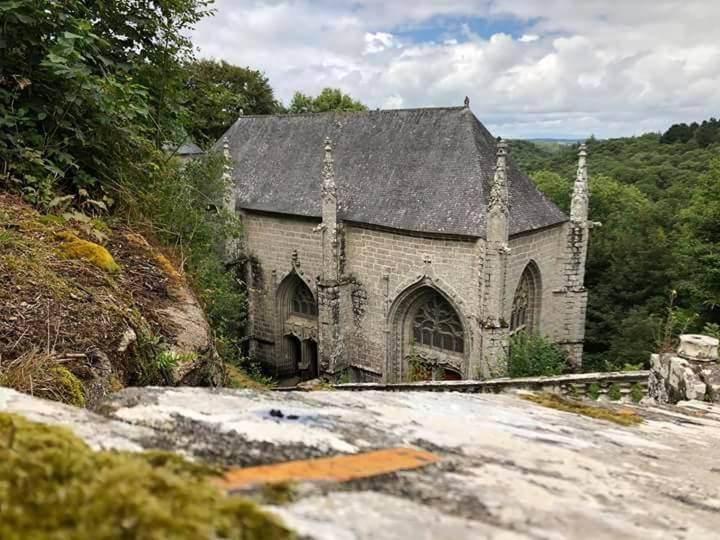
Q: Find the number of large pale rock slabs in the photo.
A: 1